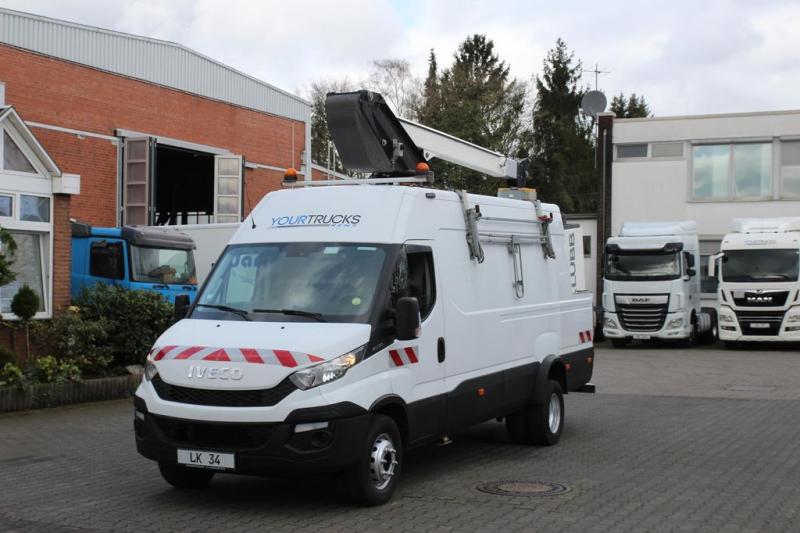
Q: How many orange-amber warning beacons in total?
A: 2